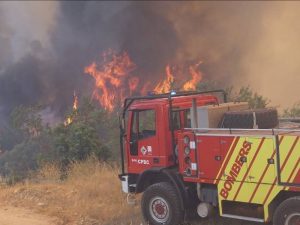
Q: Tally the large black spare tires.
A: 1